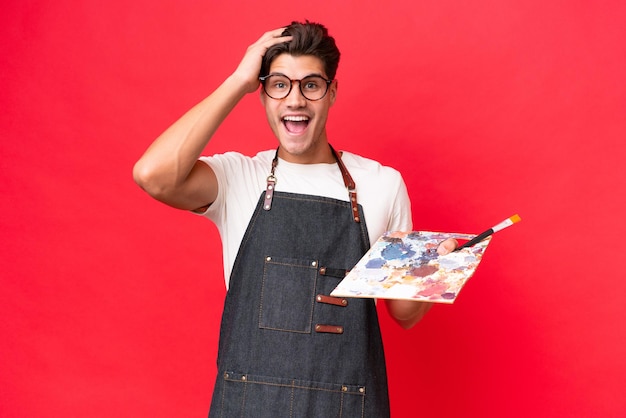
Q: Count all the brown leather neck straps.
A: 2